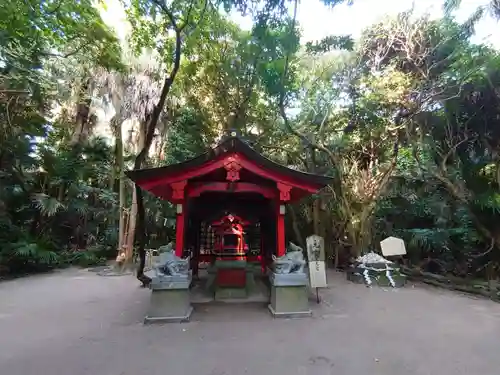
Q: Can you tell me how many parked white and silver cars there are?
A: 0